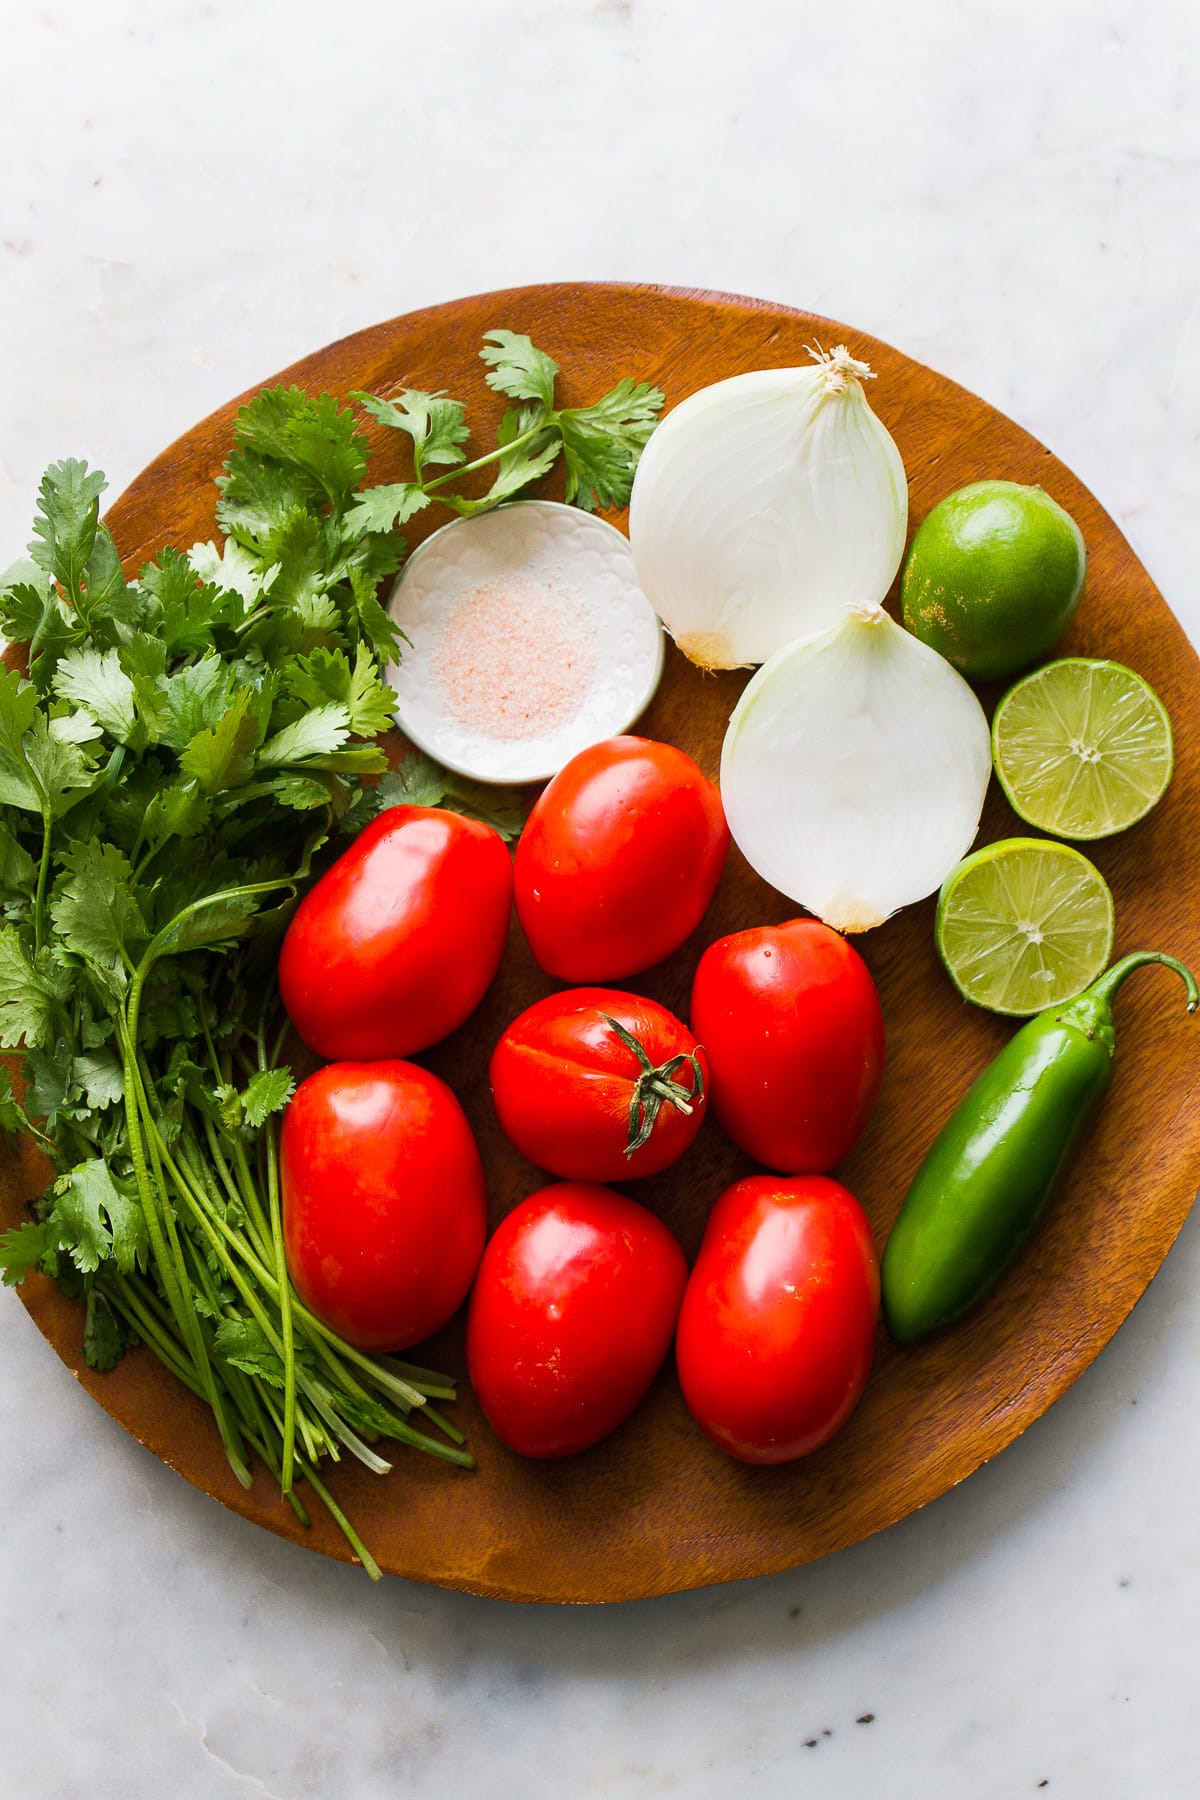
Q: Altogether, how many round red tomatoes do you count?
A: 7